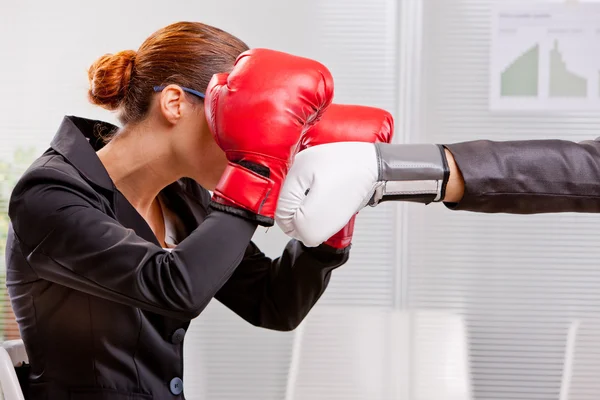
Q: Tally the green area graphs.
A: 2